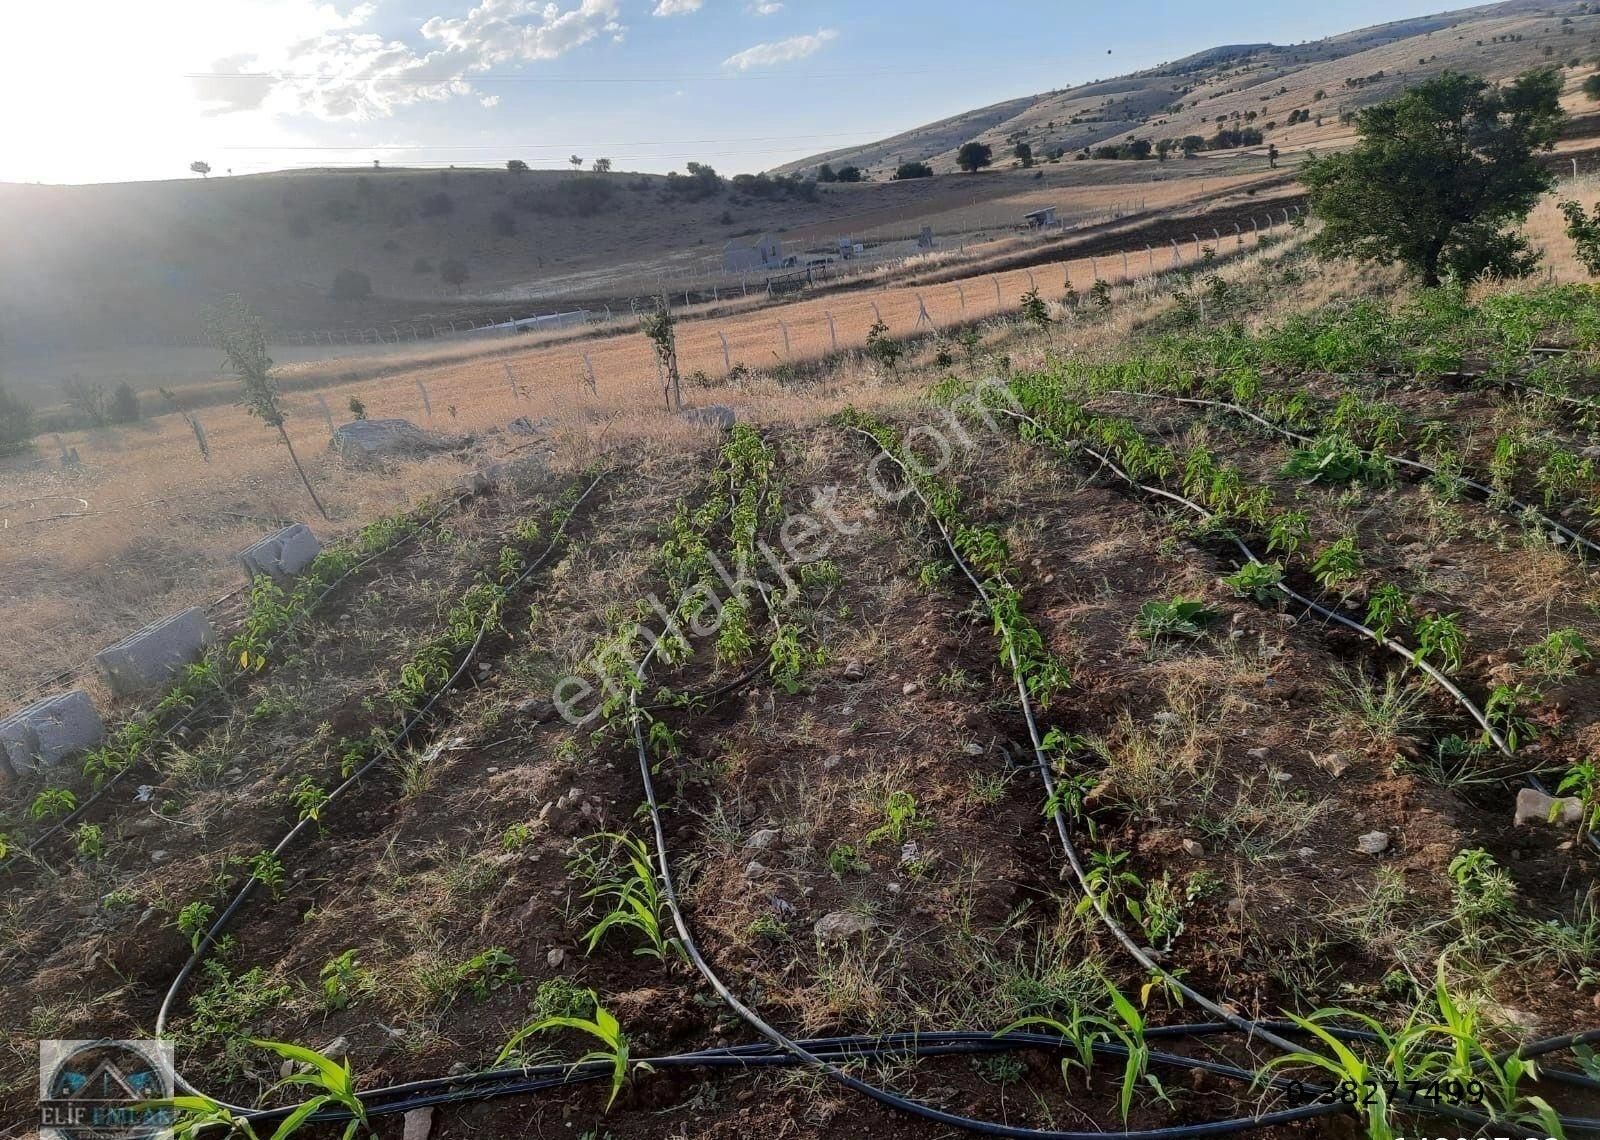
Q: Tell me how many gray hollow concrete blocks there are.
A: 3